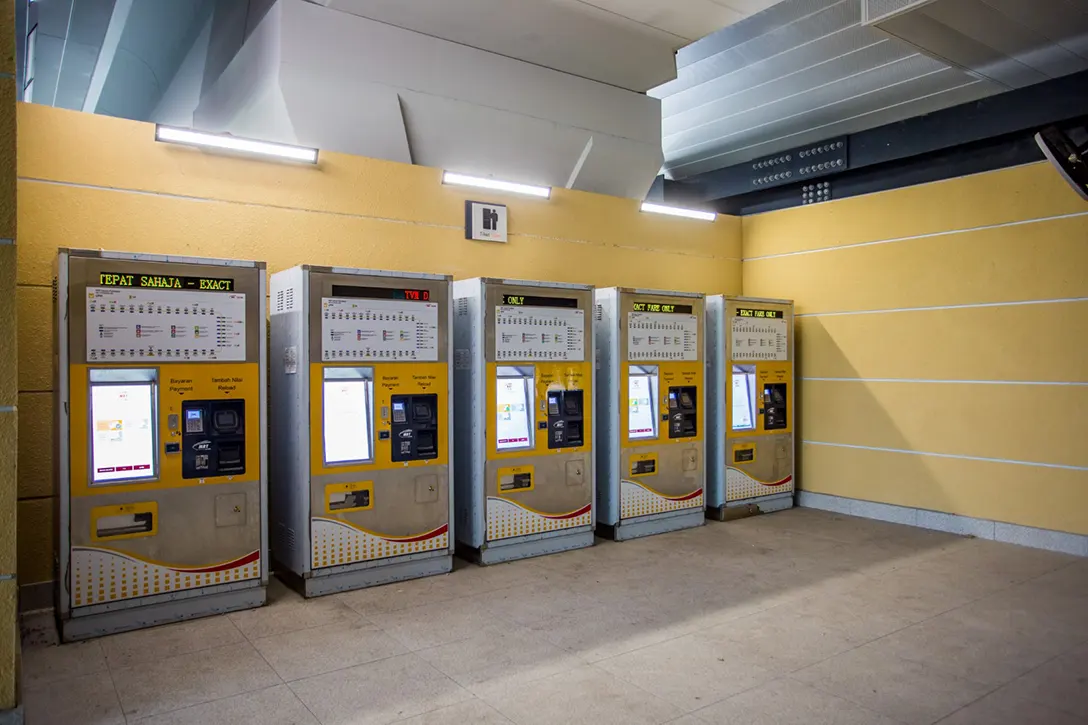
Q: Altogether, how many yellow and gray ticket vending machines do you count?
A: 5